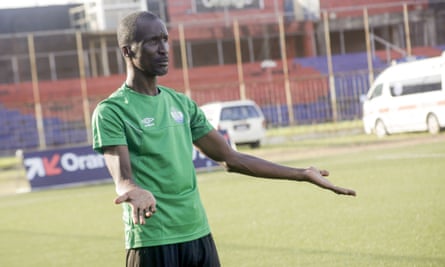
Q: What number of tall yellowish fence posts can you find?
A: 8